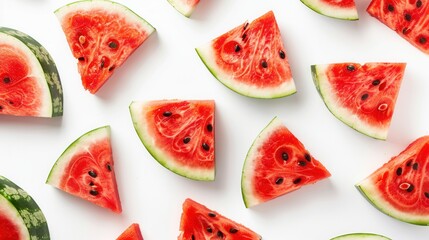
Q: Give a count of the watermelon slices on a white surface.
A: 15